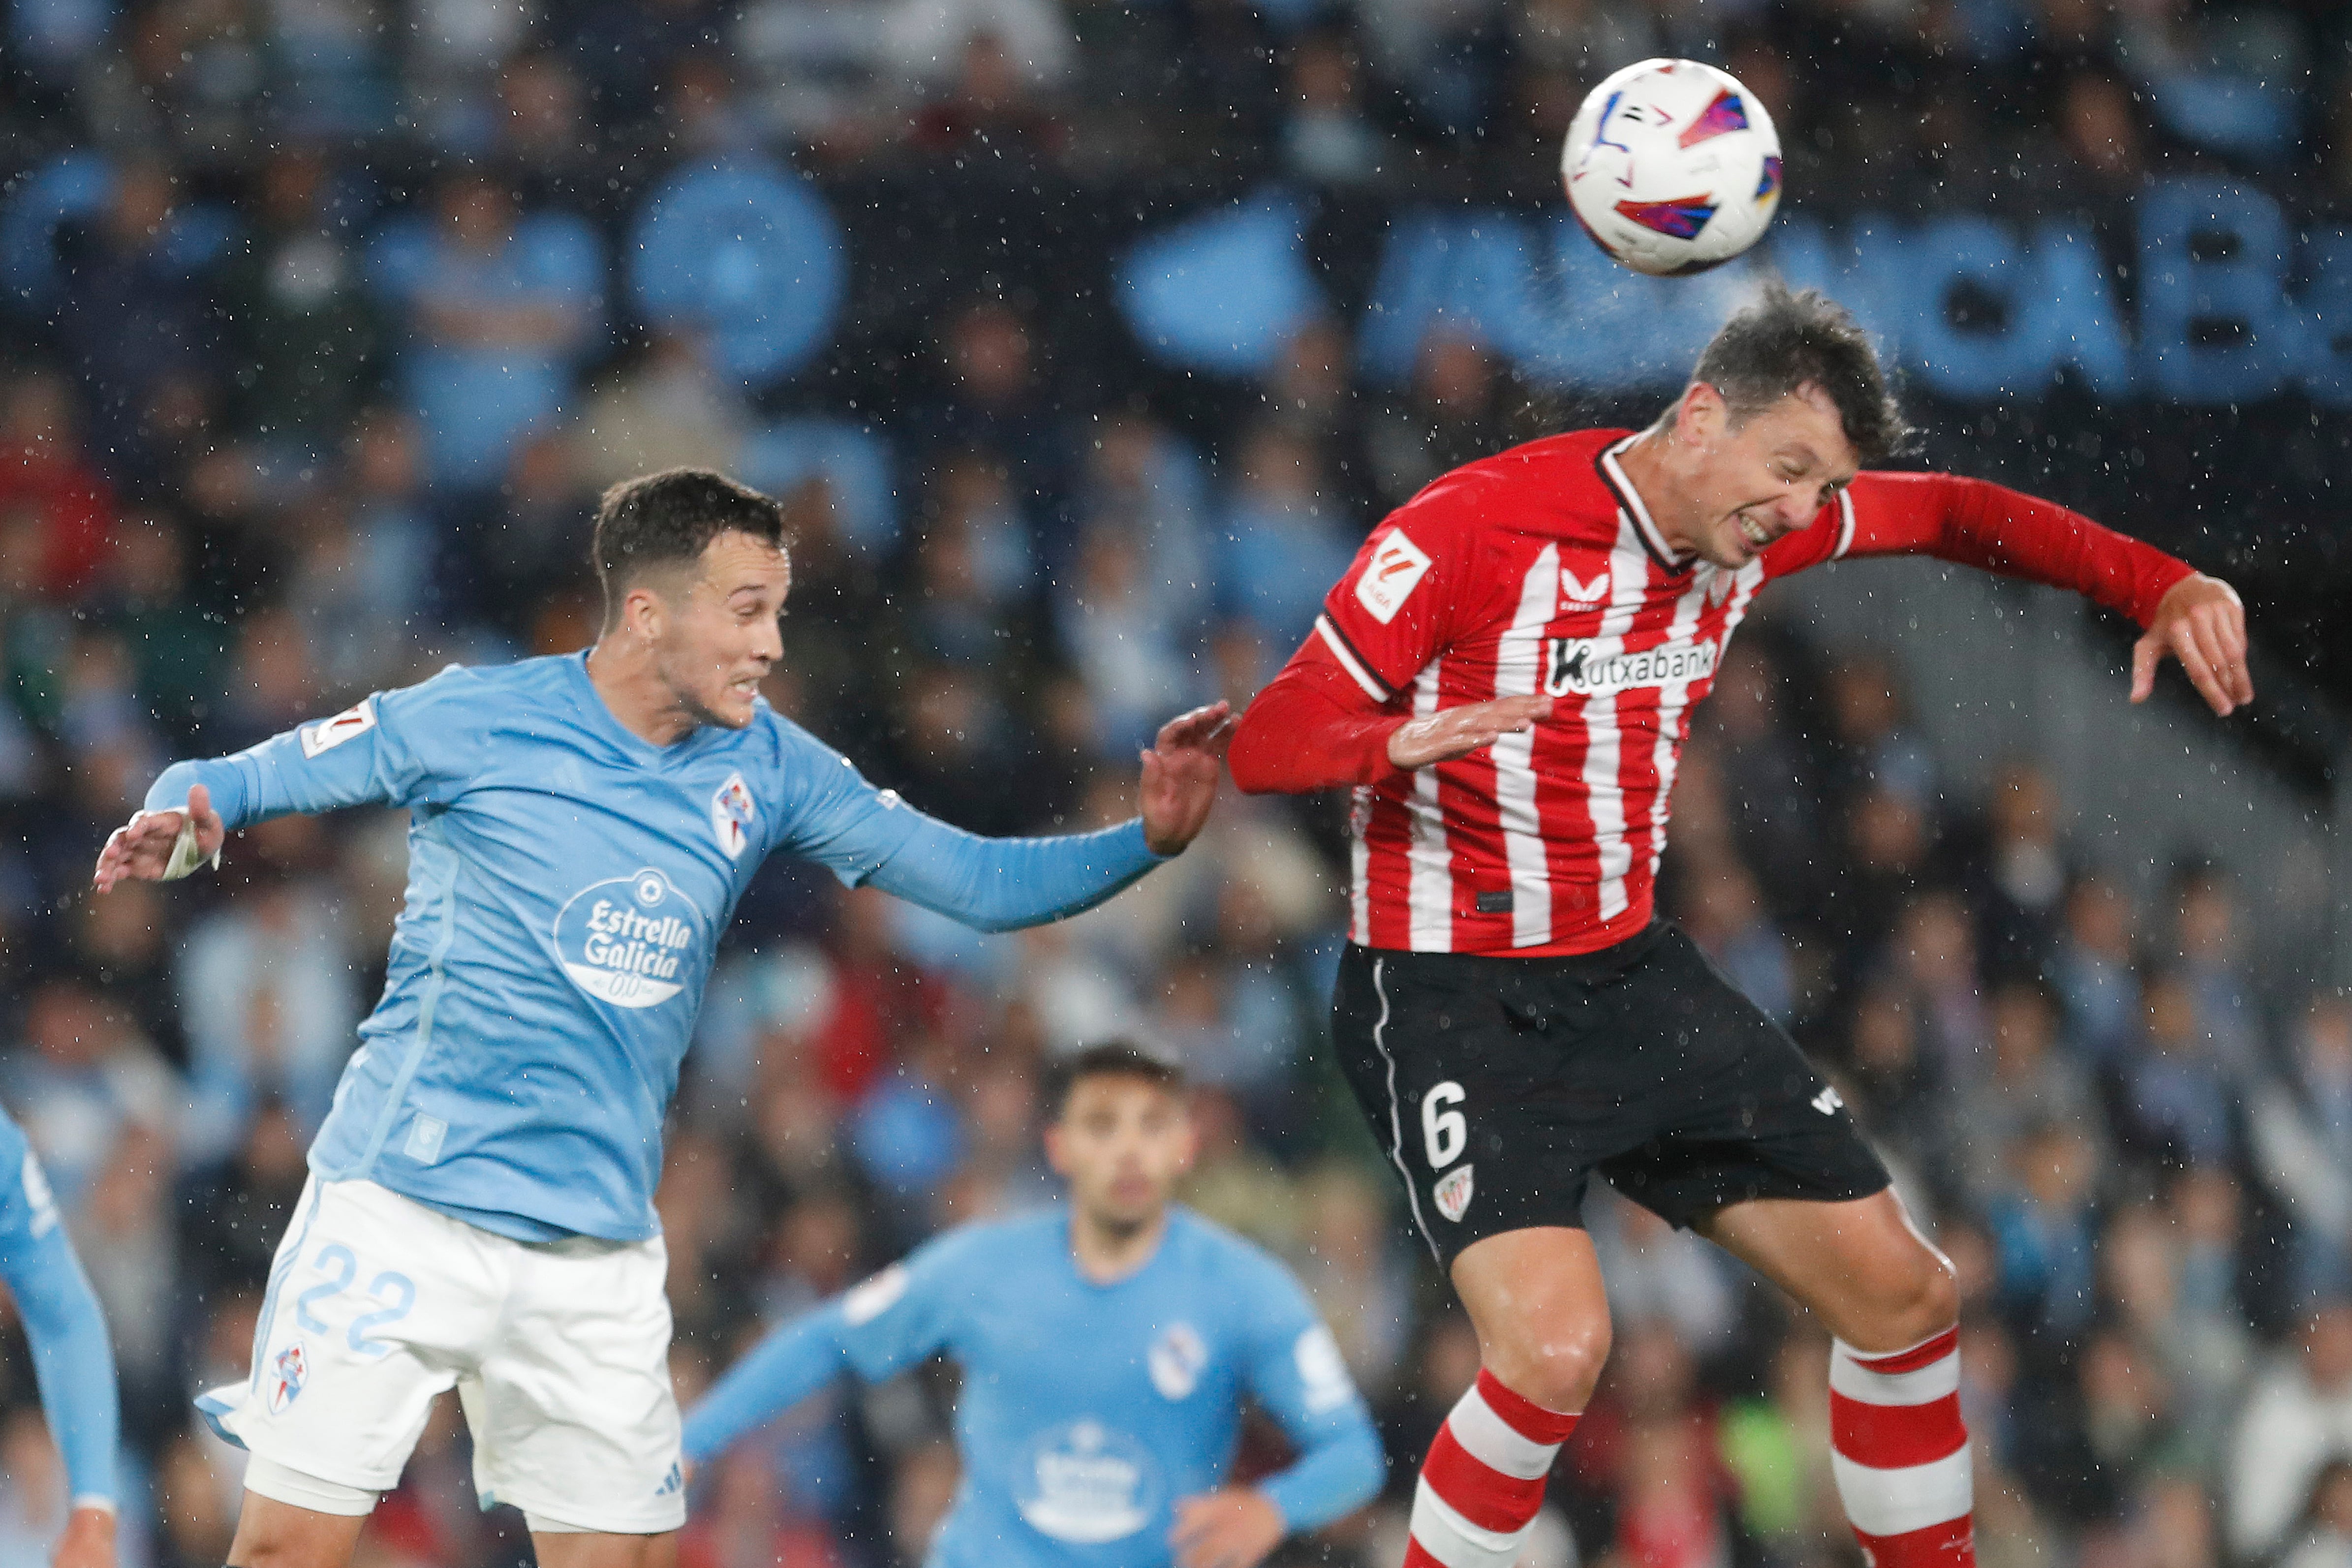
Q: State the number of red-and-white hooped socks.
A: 2